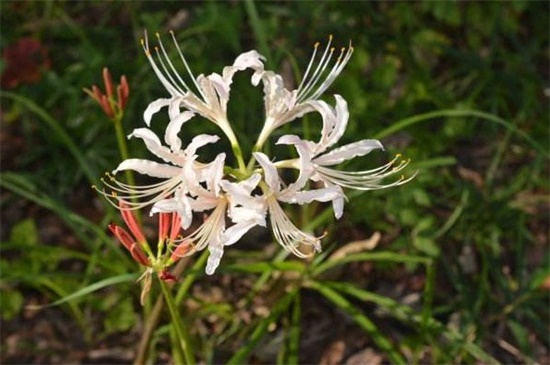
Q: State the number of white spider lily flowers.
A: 6